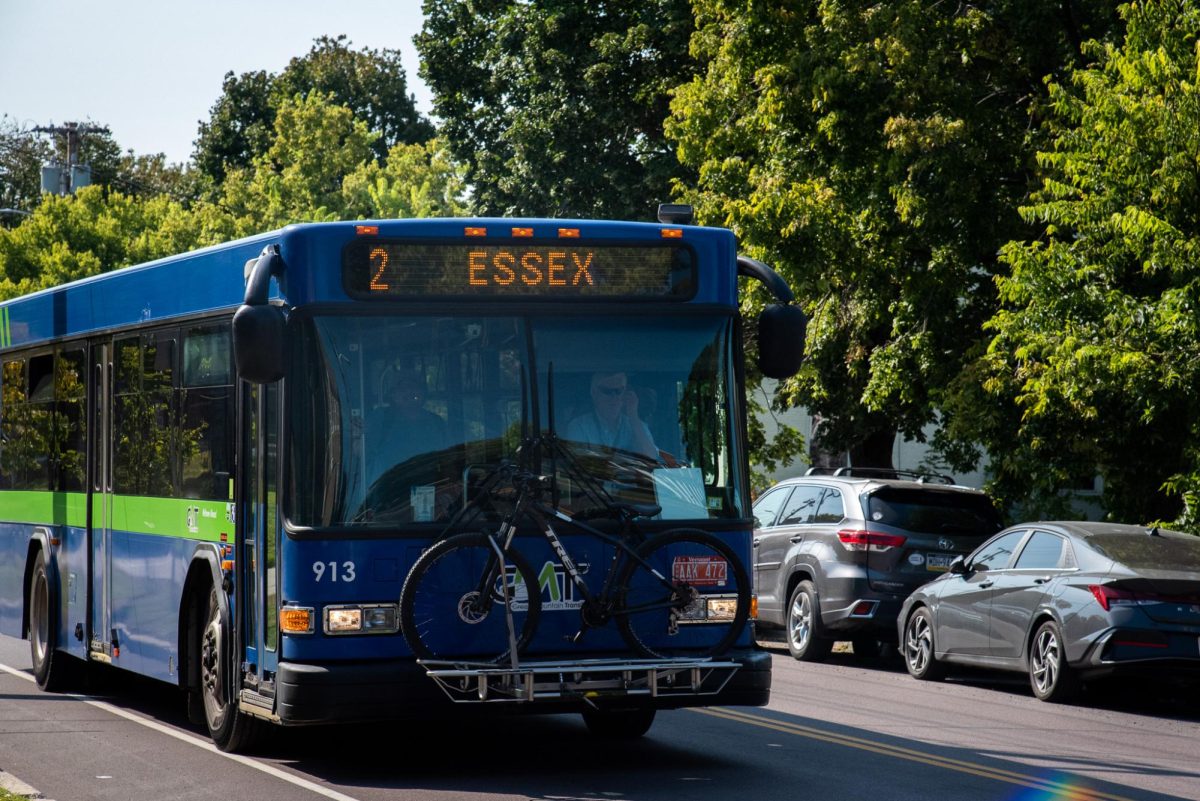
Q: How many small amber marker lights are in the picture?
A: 5